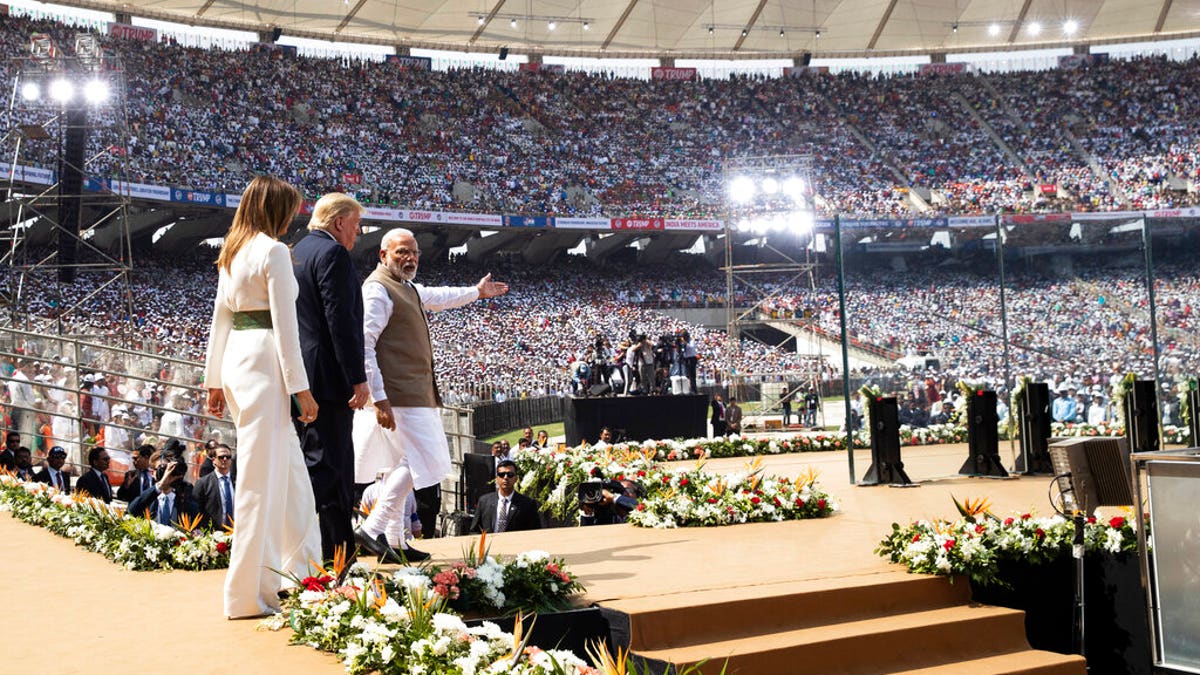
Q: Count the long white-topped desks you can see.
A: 0